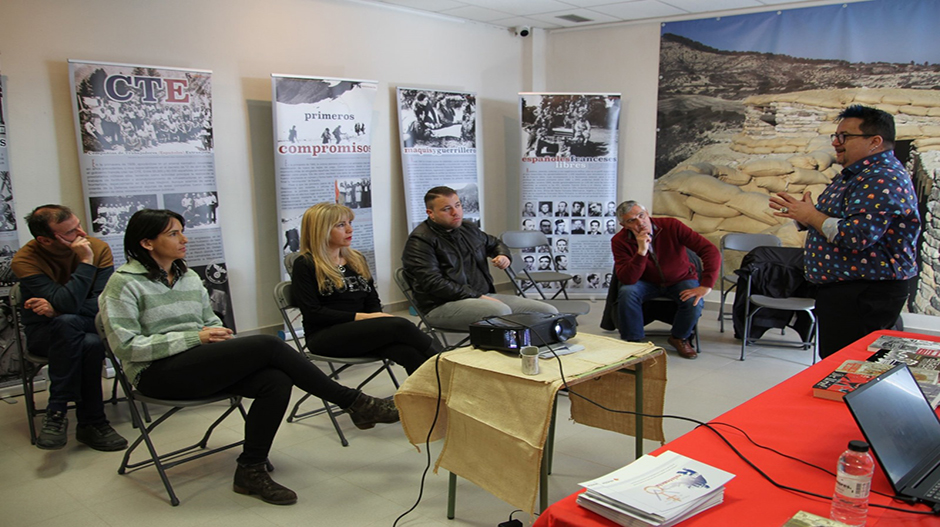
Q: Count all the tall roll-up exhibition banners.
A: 5